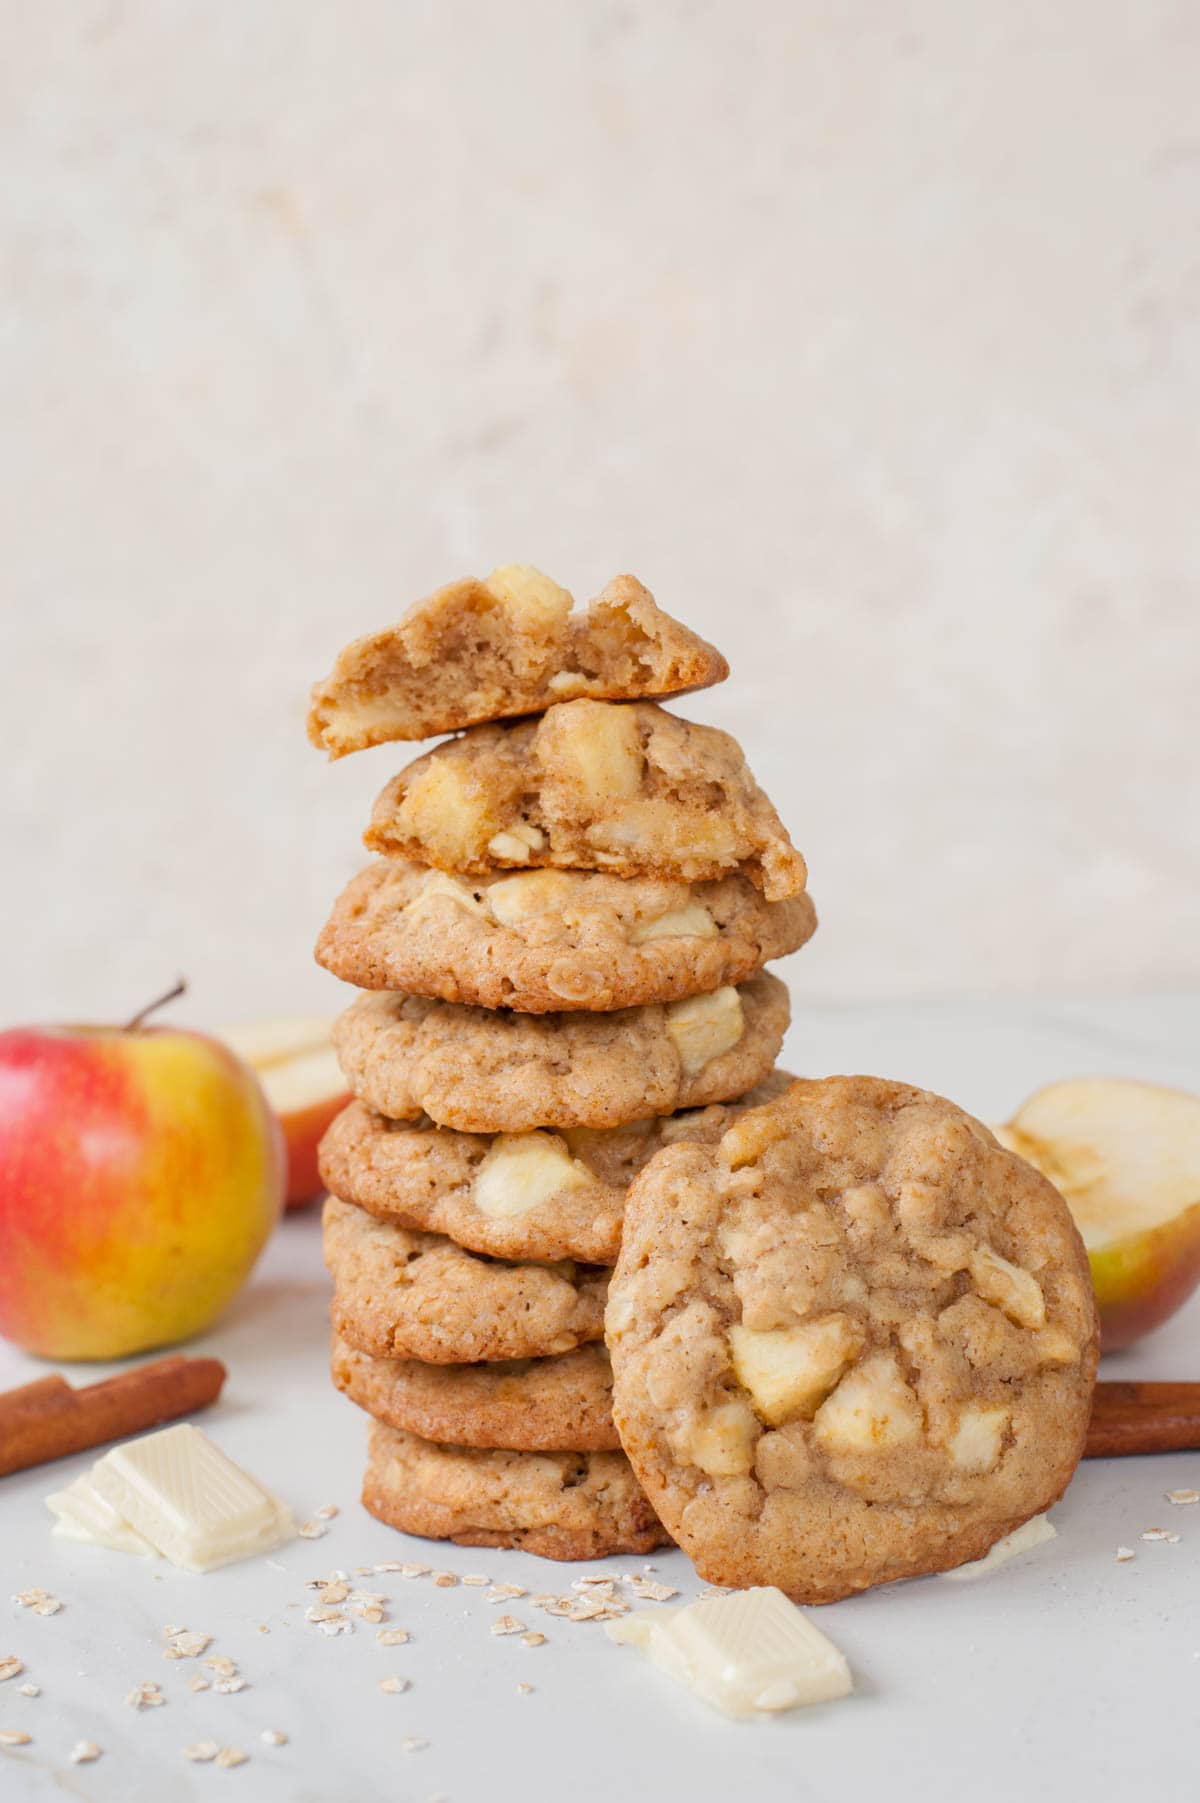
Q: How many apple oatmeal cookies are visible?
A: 9